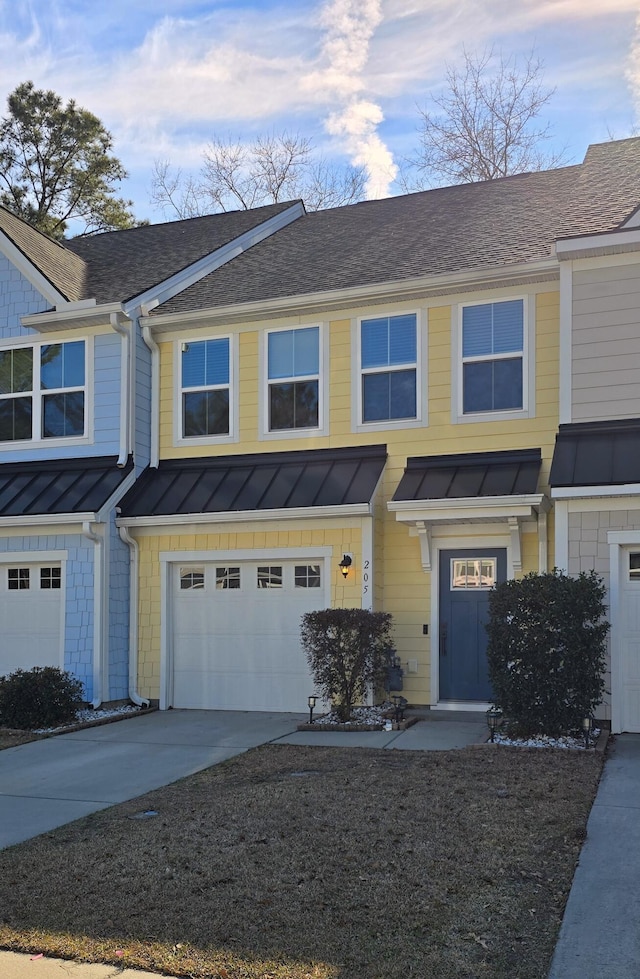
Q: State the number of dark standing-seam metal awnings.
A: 4